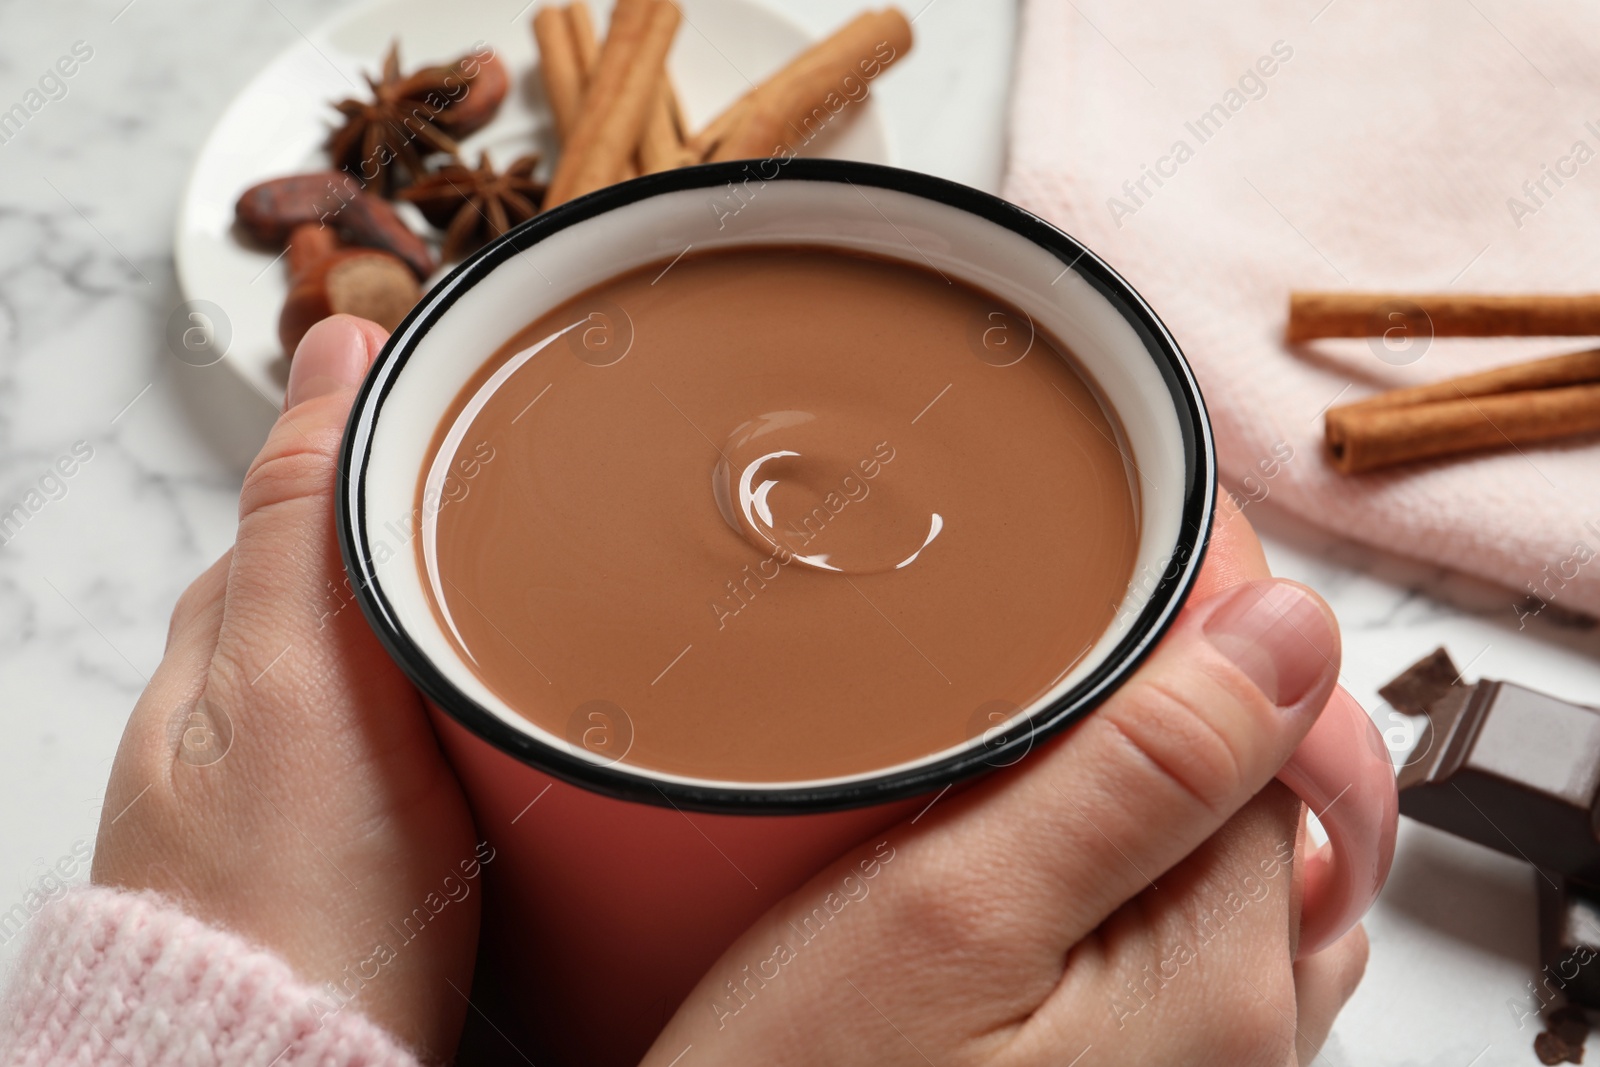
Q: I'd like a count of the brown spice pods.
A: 2